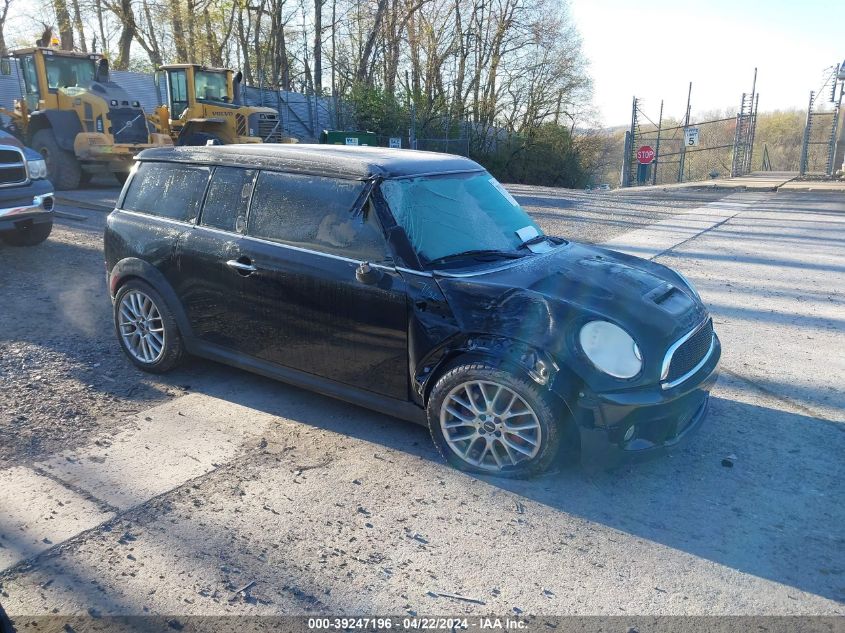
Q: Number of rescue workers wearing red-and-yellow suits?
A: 0